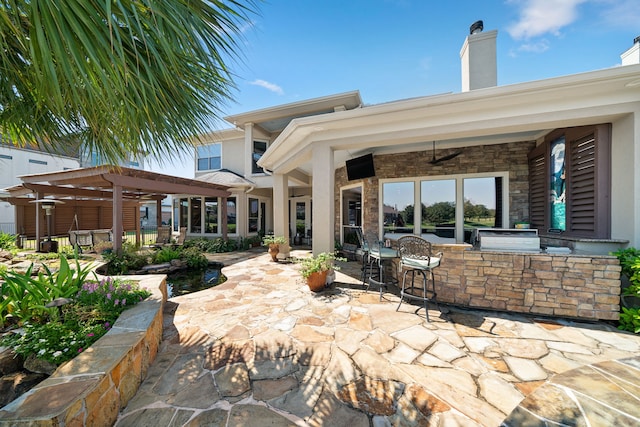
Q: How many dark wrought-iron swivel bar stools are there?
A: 3